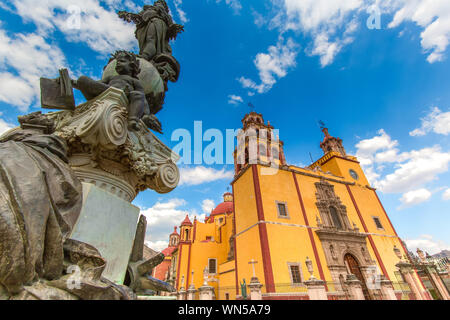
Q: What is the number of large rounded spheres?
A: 1